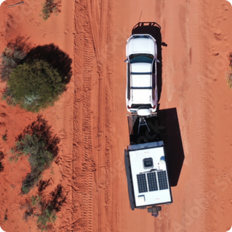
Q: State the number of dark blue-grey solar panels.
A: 3